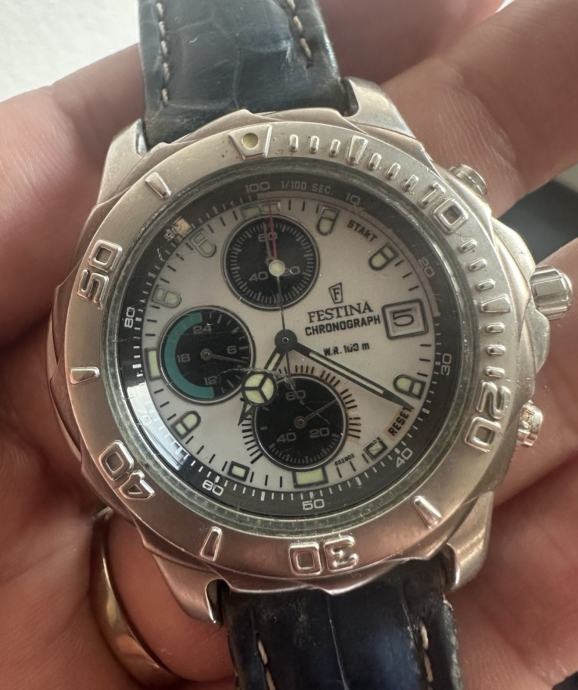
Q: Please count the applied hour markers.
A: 11